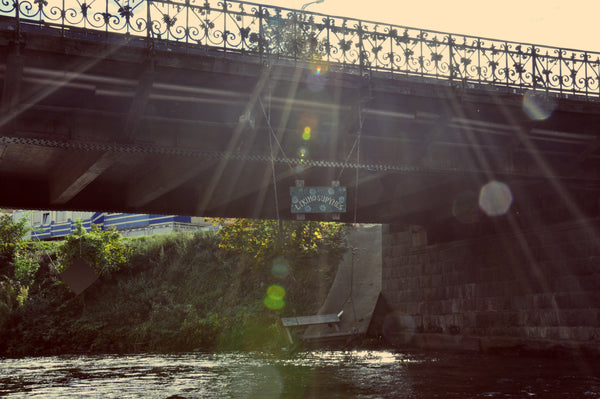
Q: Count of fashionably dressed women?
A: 0